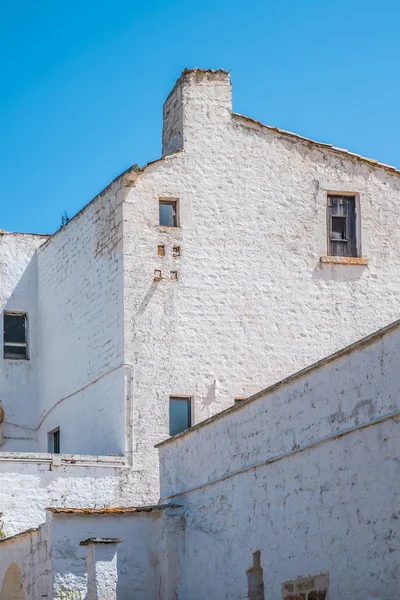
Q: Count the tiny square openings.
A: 4